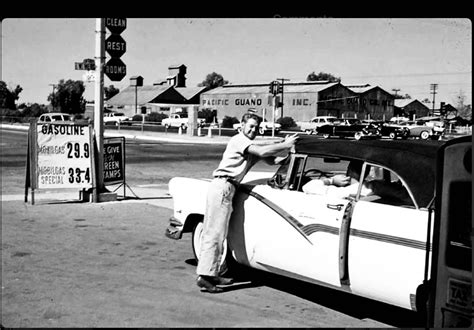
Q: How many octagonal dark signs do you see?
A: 3